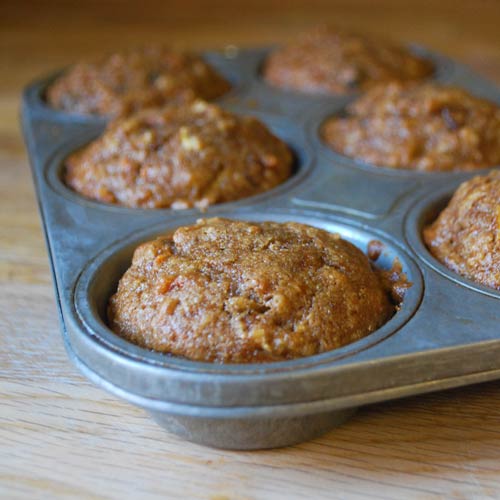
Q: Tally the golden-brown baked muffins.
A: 6